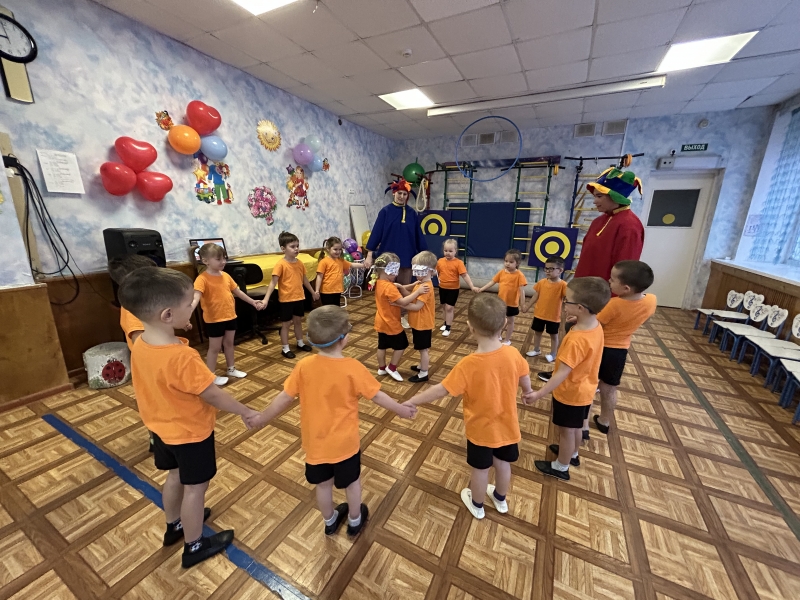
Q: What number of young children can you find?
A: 14